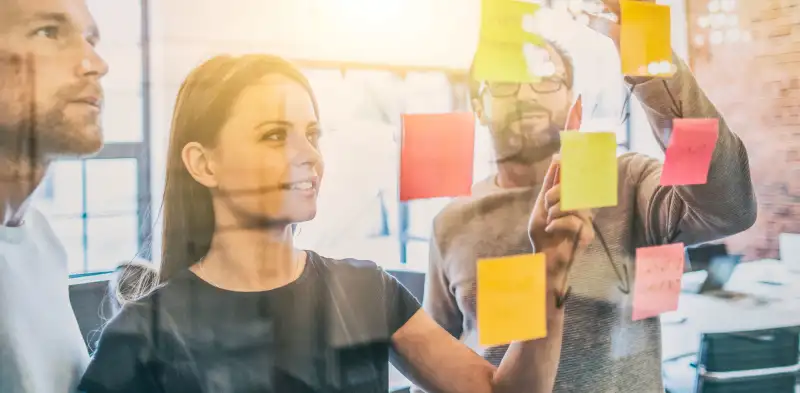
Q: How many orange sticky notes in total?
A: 2